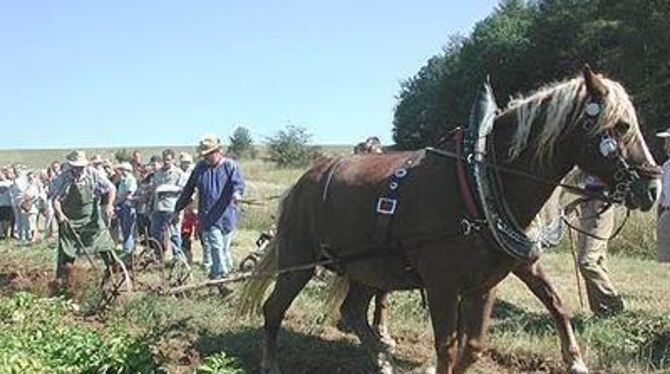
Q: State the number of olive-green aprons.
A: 1